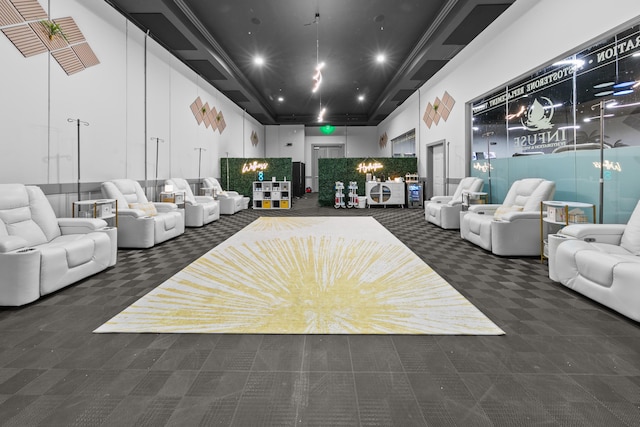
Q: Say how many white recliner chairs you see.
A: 7